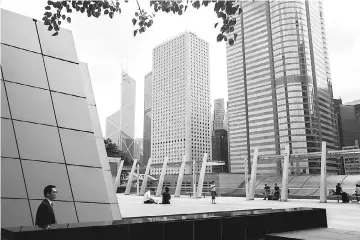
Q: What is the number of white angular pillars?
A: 9